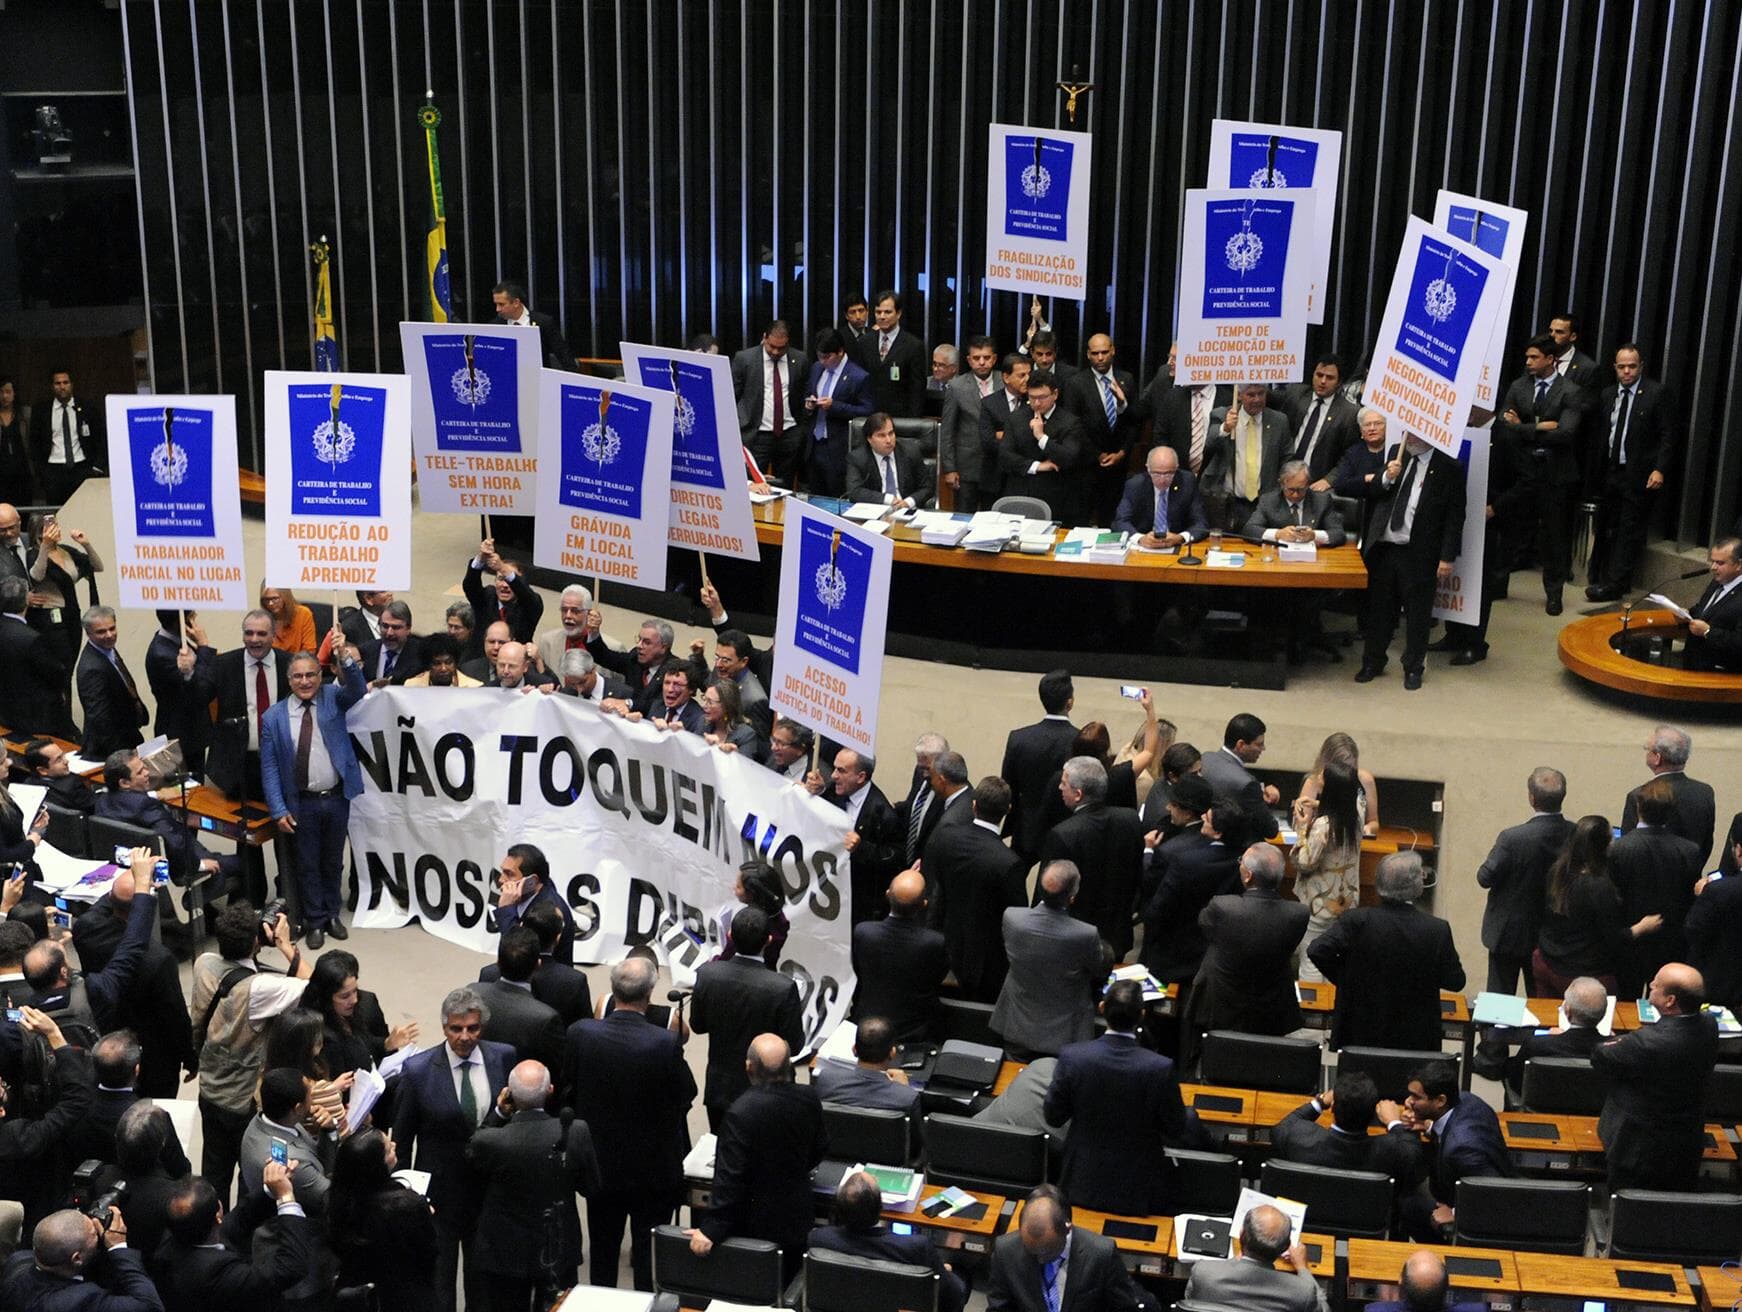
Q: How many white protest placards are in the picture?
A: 12